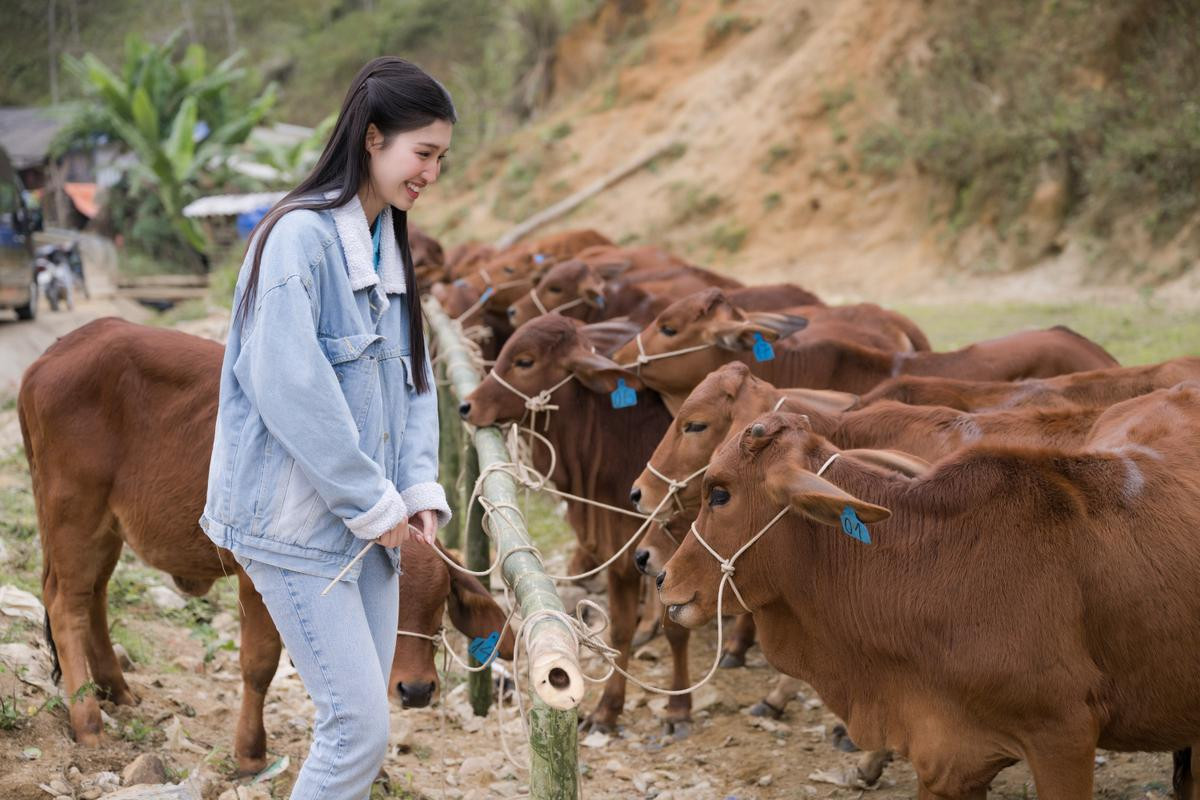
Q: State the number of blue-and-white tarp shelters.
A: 1